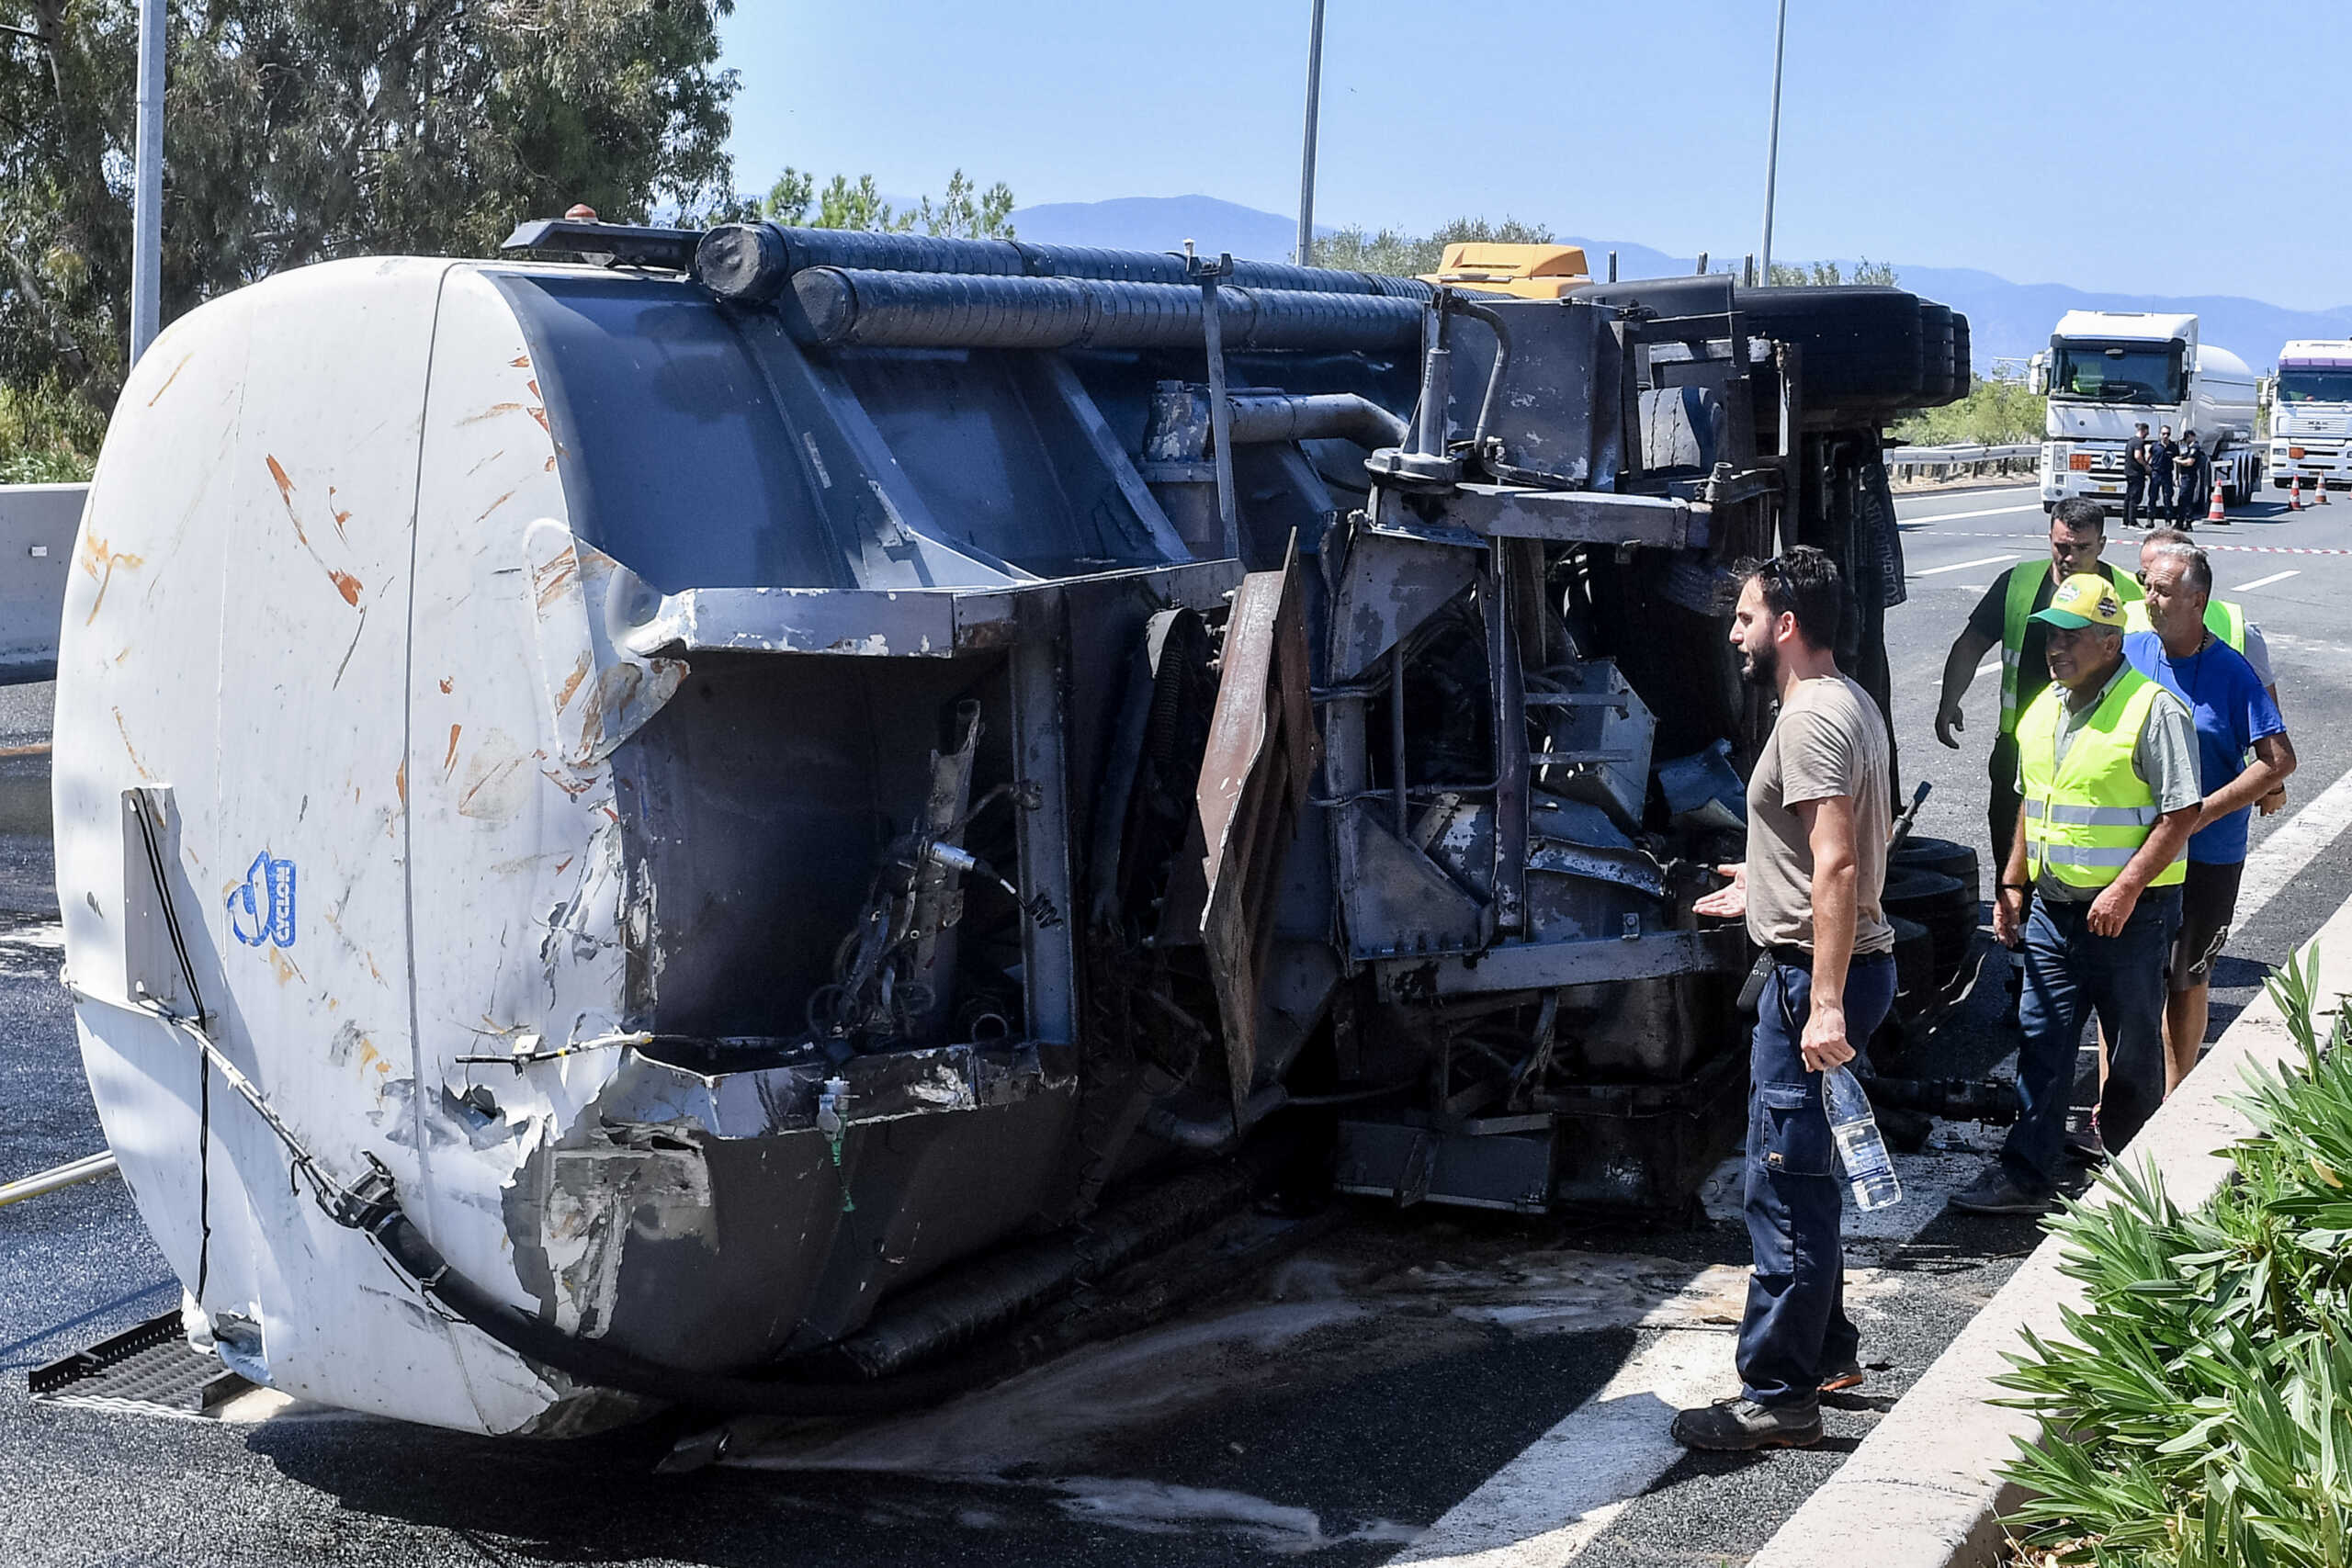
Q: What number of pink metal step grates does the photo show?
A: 0